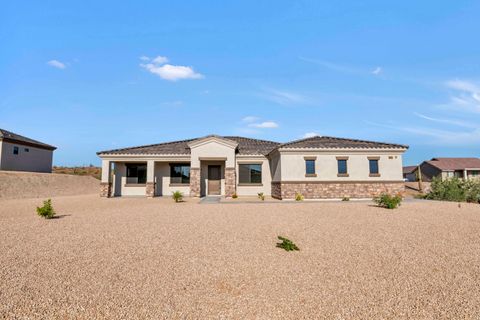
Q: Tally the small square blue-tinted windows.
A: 3